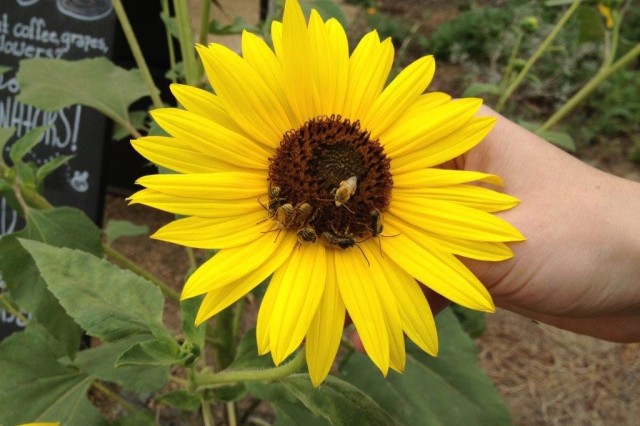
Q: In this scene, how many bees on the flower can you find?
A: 7